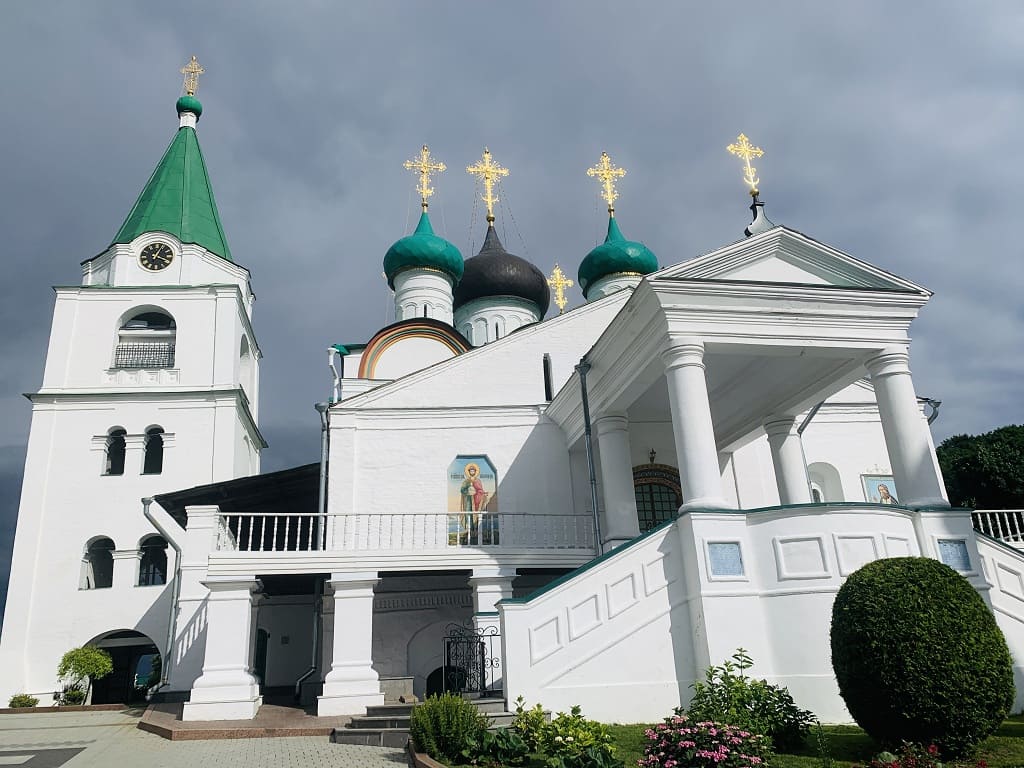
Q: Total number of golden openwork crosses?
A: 6